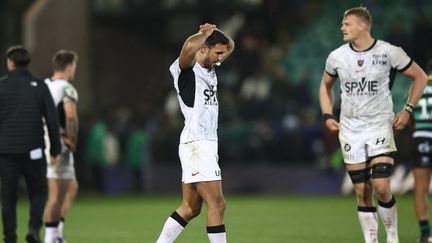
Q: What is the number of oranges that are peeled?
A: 0